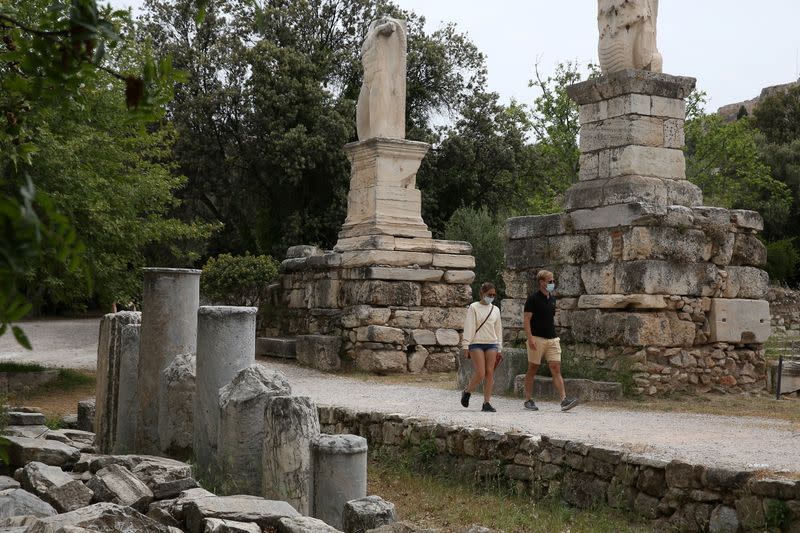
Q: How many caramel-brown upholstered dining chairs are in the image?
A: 0